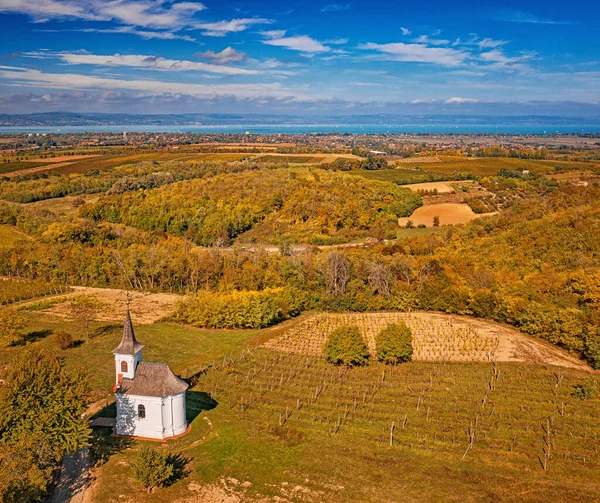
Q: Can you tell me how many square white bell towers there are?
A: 1